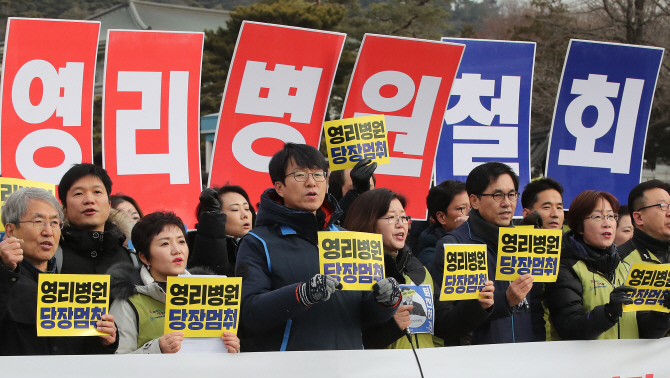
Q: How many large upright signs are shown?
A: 6